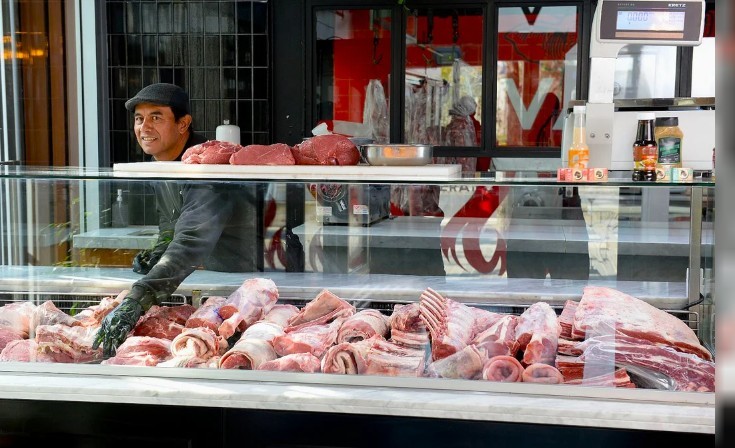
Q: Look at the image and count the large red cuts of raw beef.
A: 3